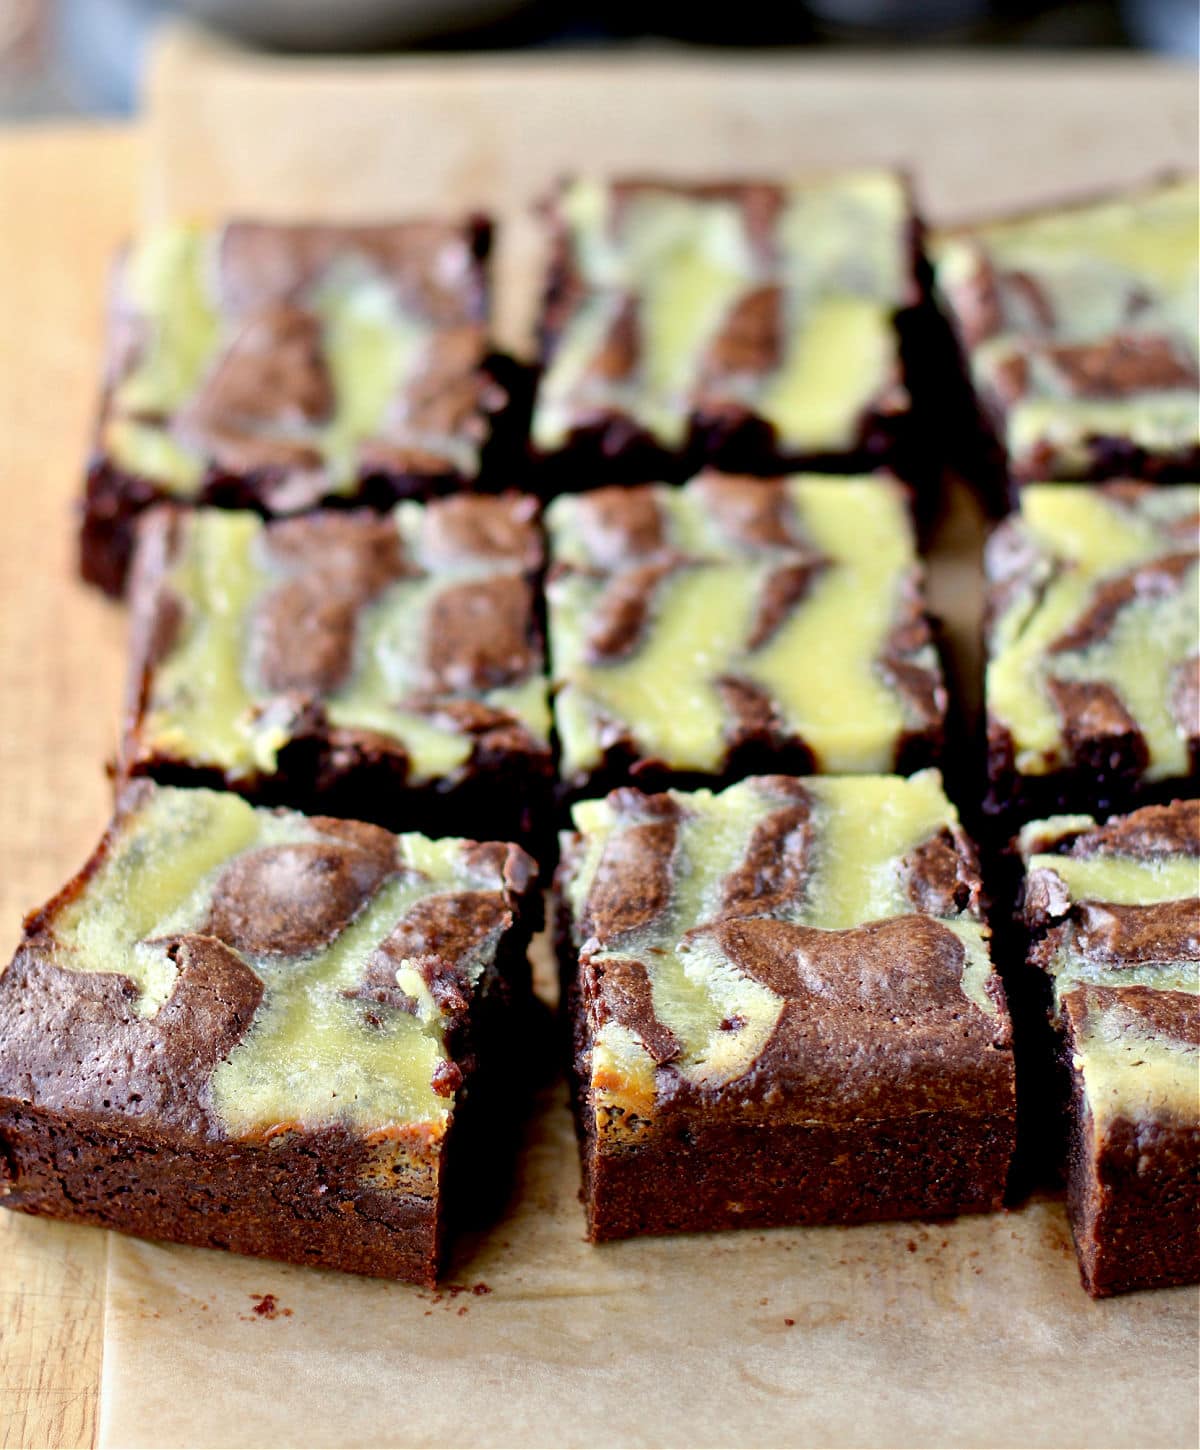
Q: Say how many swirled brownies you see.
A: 9